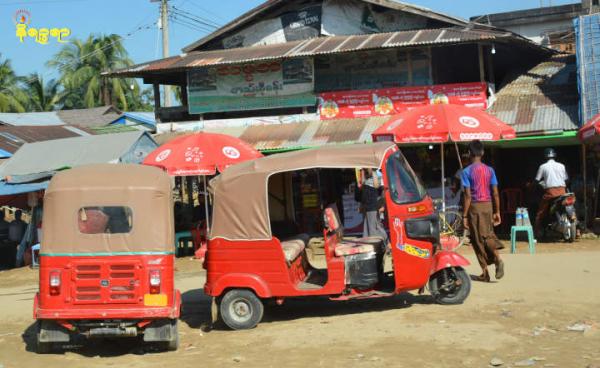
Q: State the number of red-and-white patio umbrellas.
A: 3